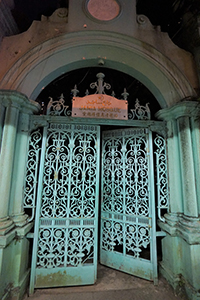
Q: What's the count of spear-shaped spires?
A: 6